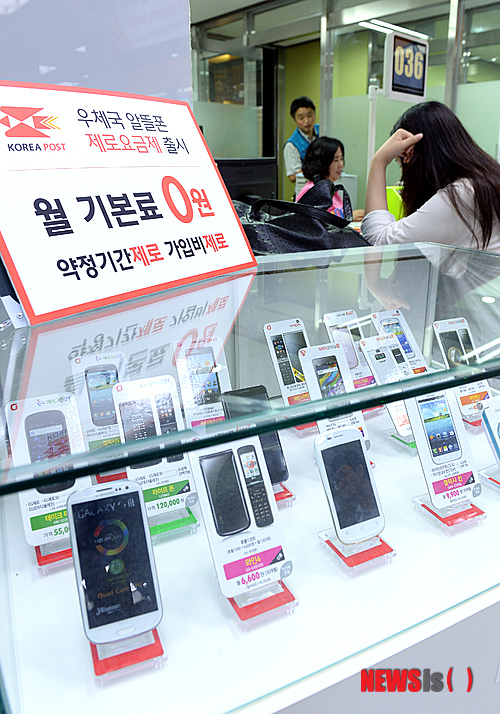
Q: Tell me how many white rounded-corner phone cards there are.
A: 12